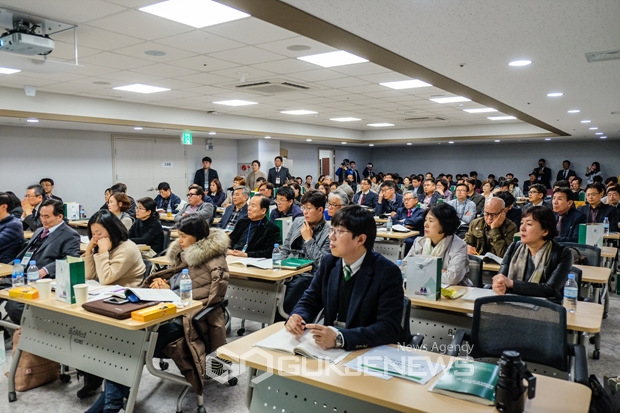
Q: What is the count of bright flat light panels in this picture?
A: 12